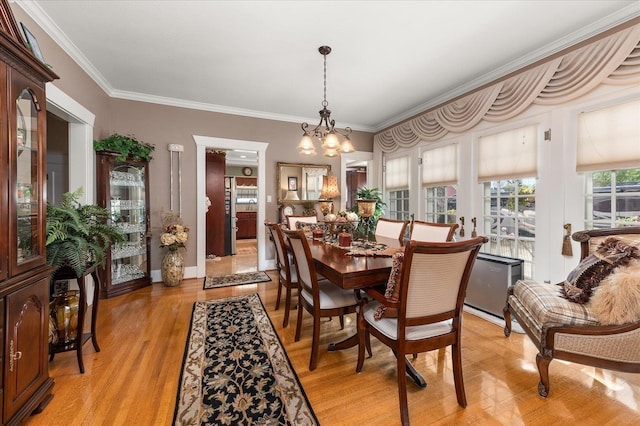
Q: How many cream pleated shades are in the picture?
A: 4